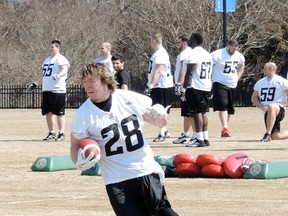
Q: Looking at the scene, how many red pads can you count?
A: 5